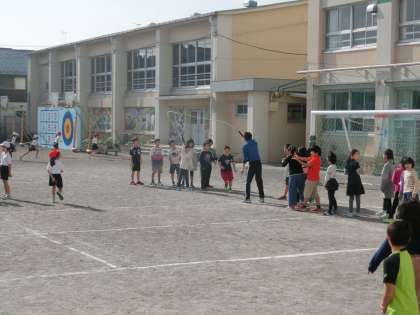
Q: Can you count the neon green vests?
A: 1